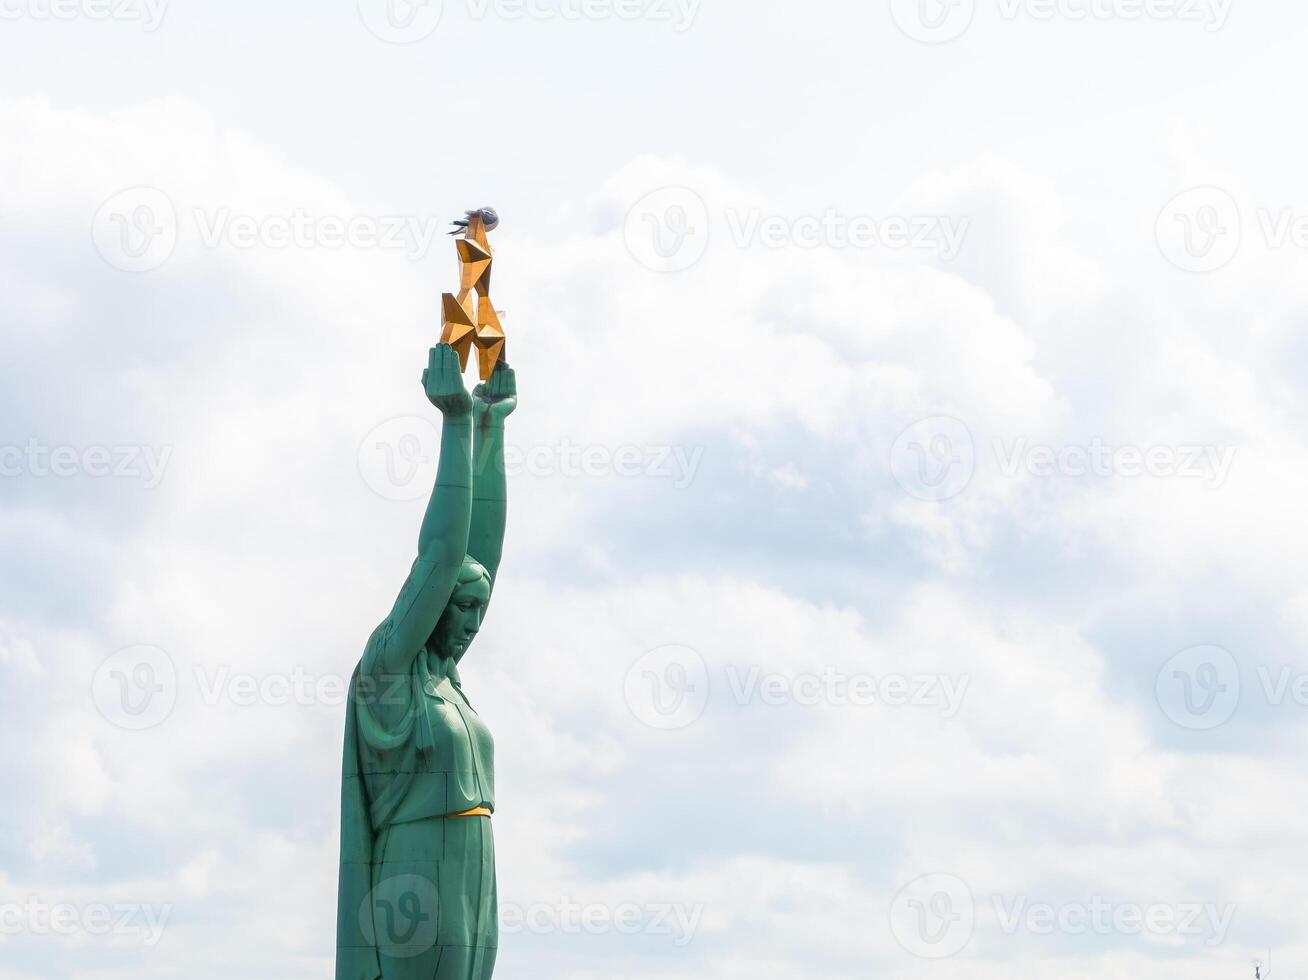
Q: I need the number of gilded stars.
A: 3